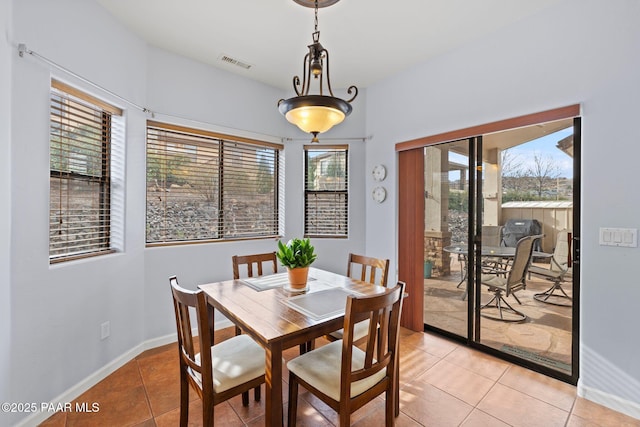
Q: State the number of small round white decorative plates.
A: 2